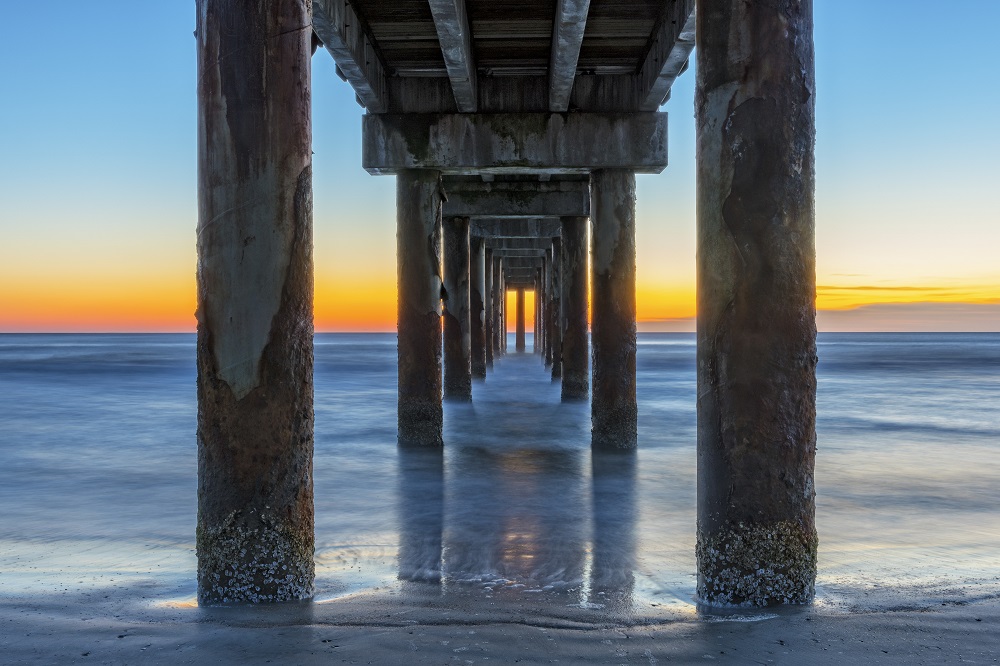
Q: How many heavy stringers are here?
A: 4